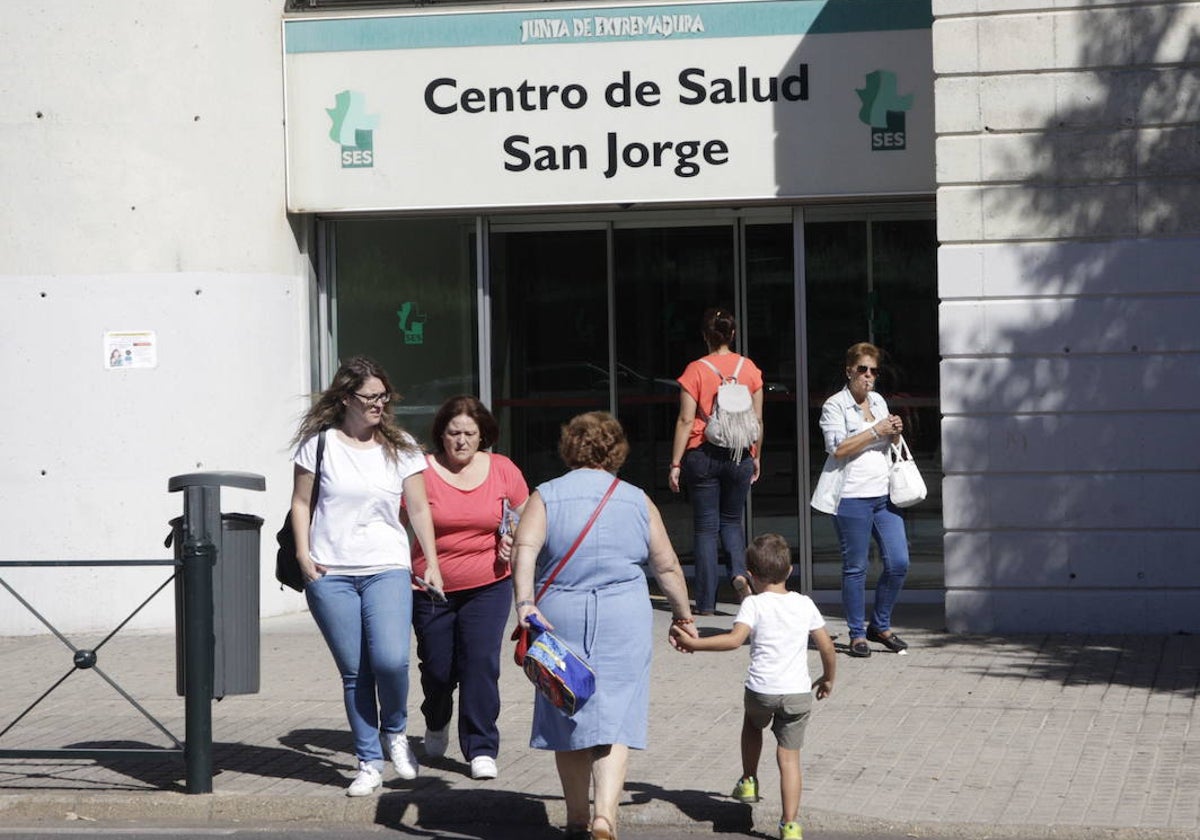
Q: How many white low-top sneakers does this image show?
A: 4